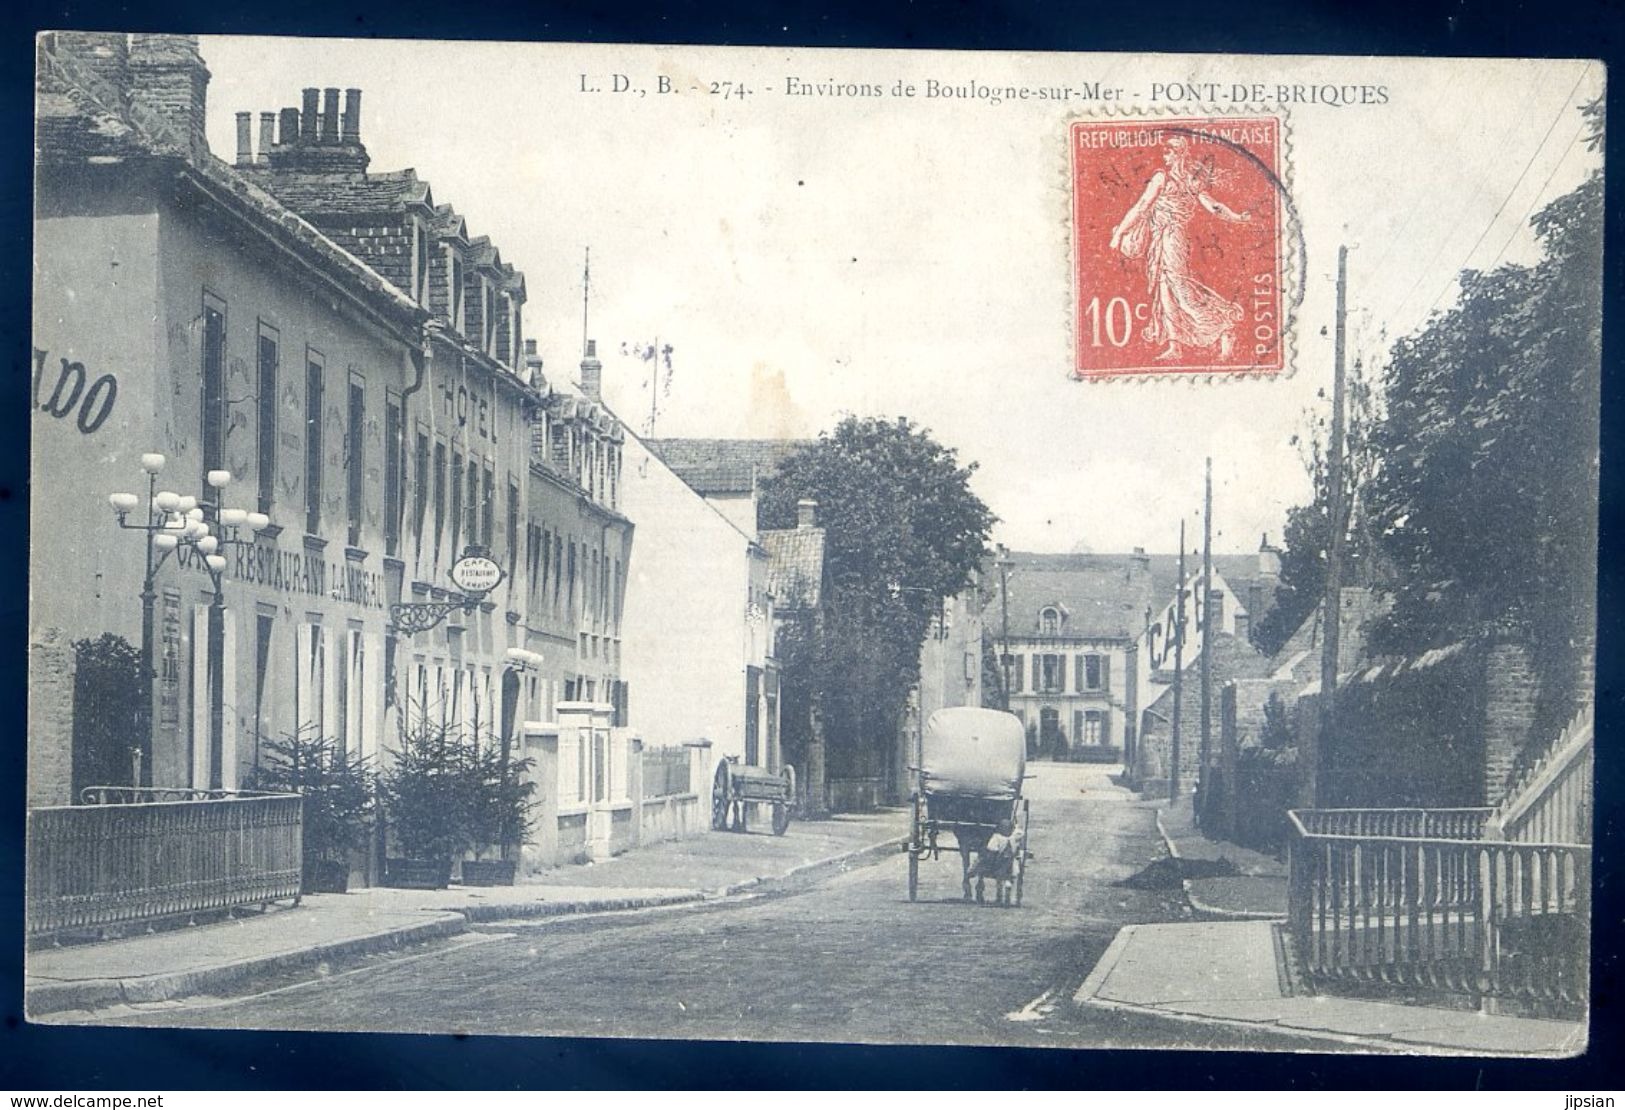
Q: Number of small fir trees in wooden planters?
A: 3